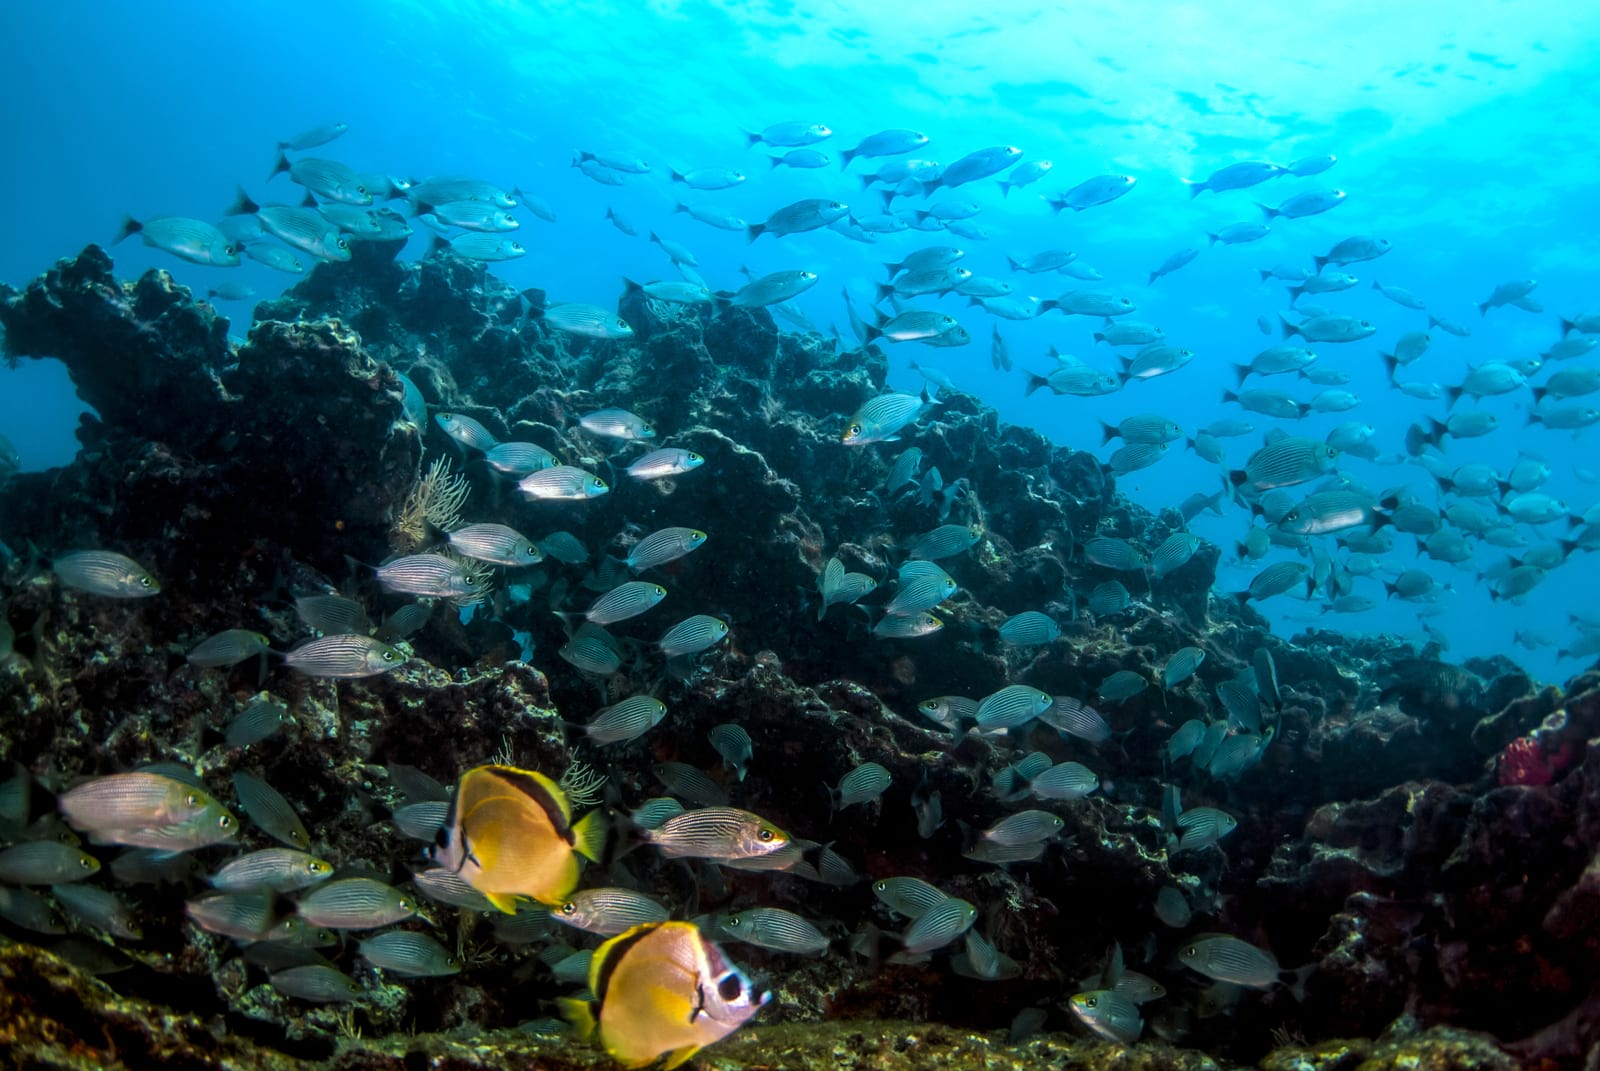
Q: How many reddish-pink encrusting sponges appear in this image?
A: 1